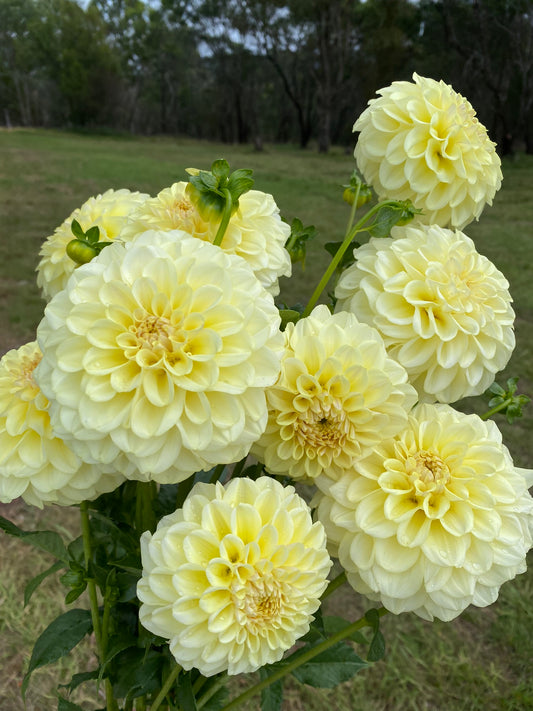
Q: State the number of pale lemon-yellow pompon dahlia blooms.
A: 9